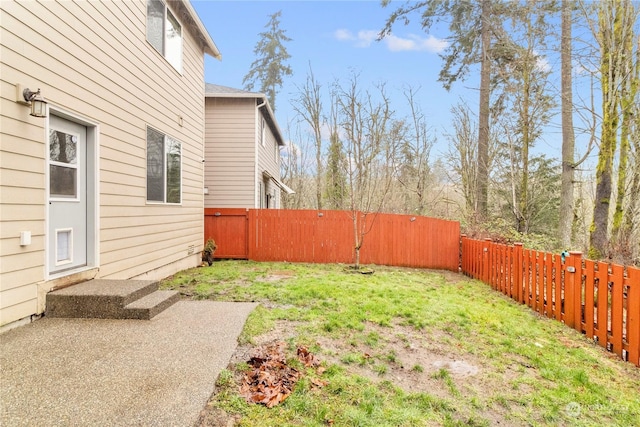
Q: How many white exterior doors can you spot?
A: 1